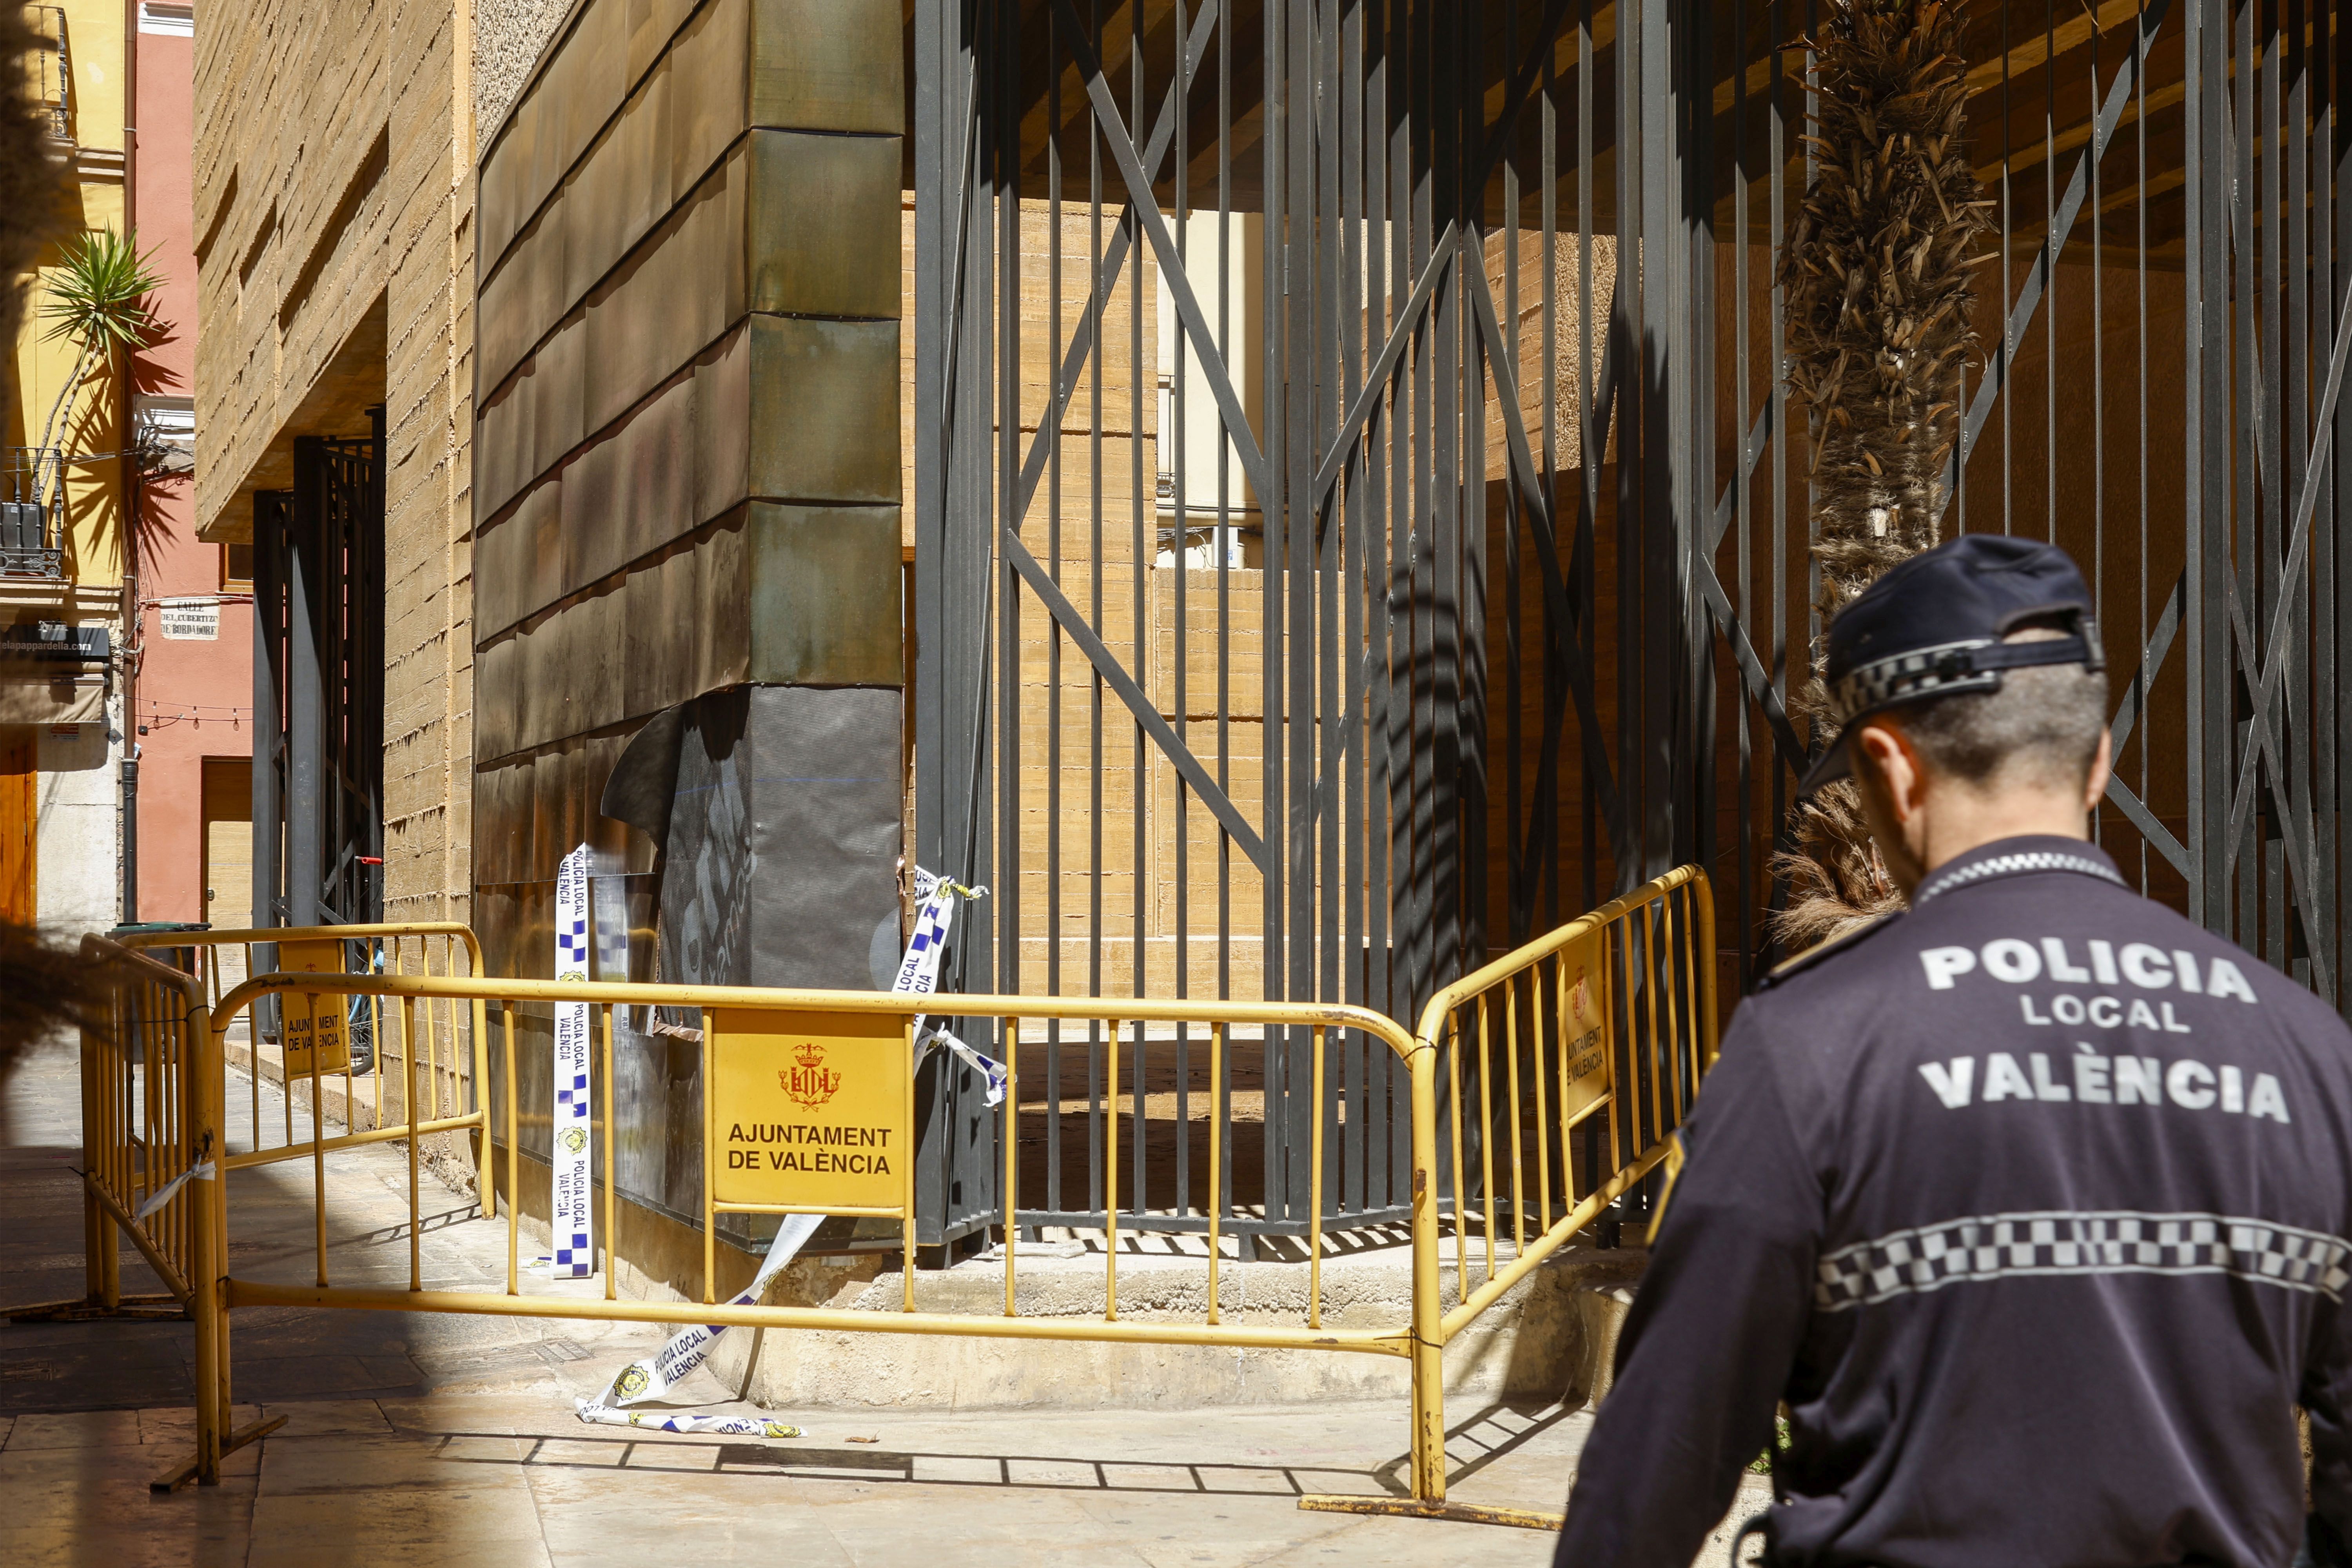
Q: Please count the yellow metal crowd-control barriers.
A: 4